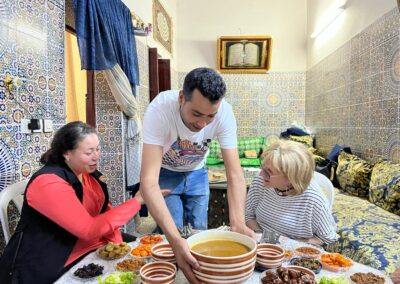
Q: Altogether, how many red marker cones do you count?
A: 0